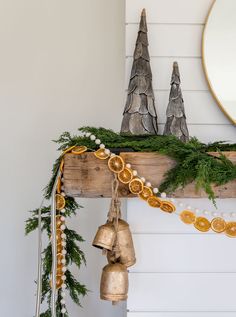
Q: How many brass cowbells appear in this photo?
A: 3